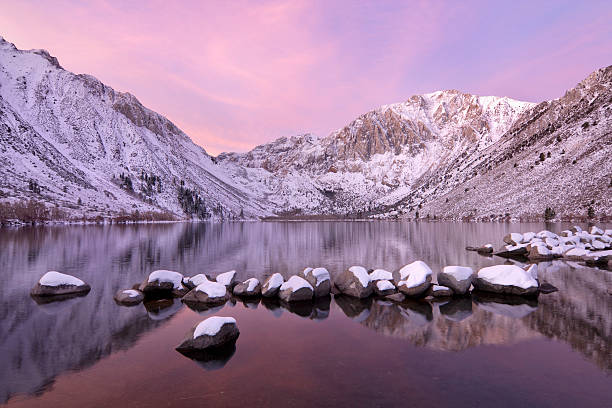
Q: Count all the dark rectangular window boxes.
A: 0